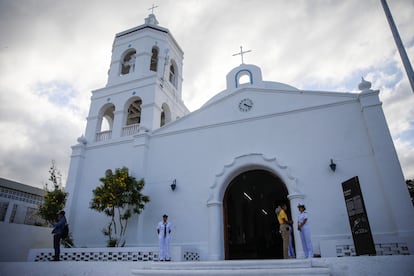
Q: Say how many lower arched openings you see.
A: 3